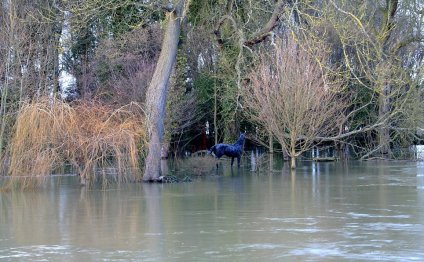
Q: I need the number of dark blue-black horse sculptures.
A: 1